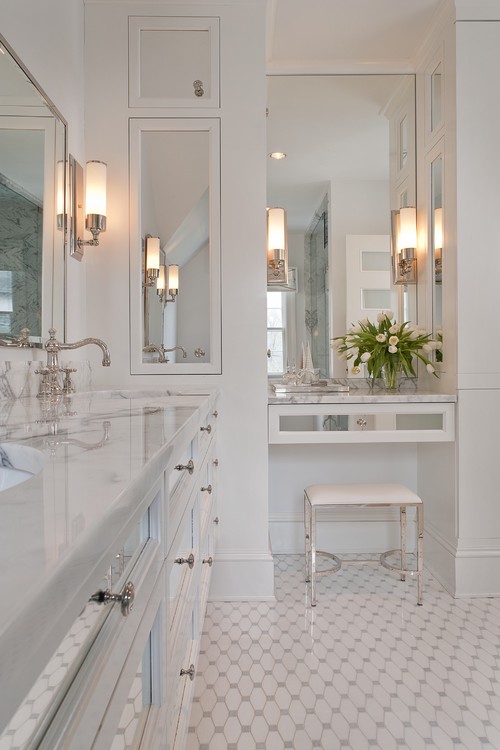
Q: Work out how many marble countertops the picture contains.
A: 2